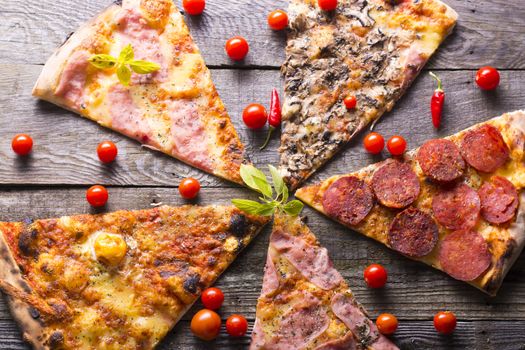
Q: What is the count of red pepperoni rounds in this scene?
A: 8